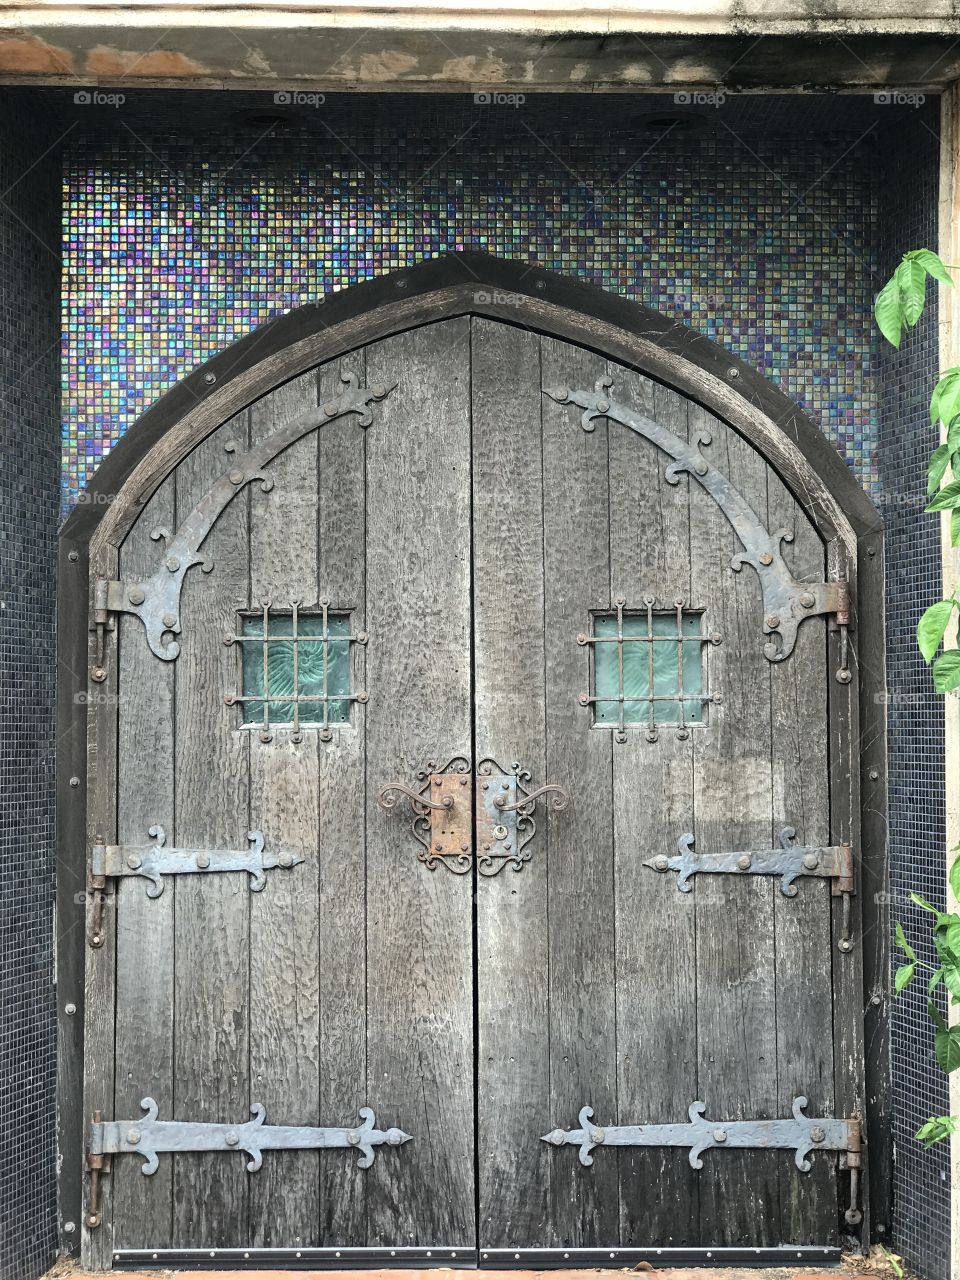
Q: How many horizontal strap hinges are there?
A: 4